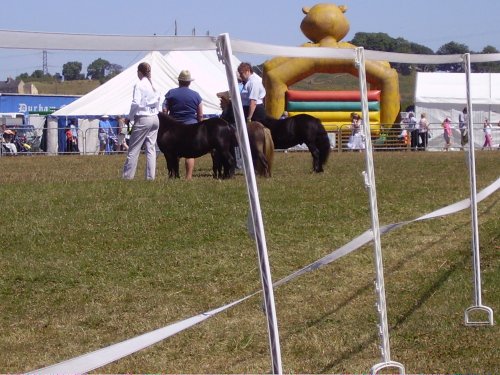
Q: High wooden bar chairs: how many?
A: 0